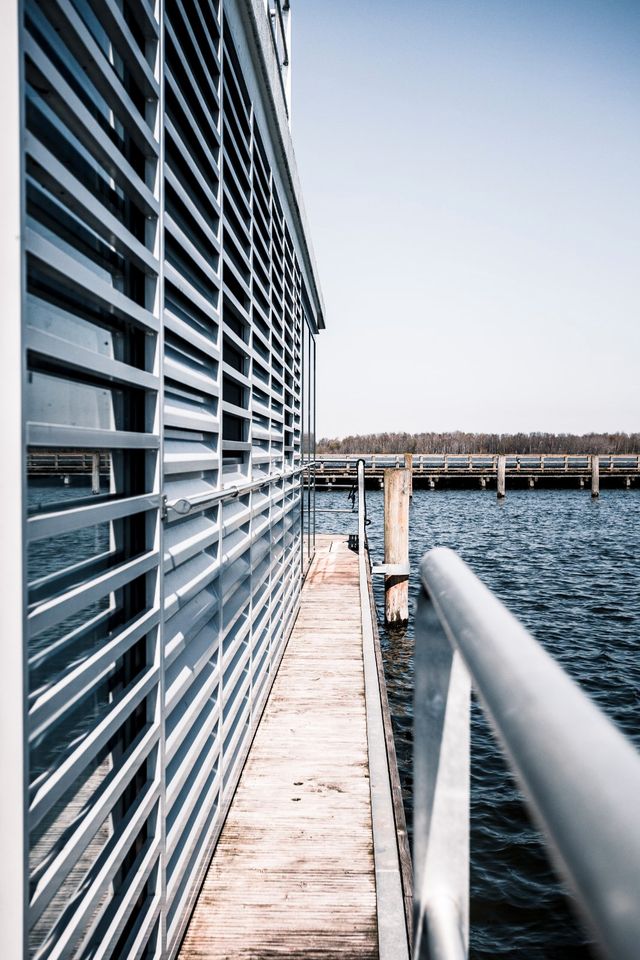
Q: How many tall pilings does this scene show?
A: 4